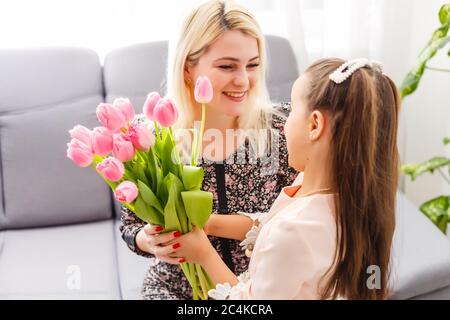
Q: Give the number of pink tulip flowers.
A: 12